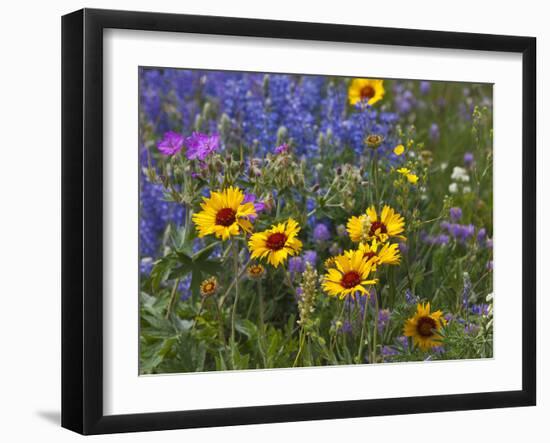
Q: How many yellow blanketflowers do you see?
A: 7